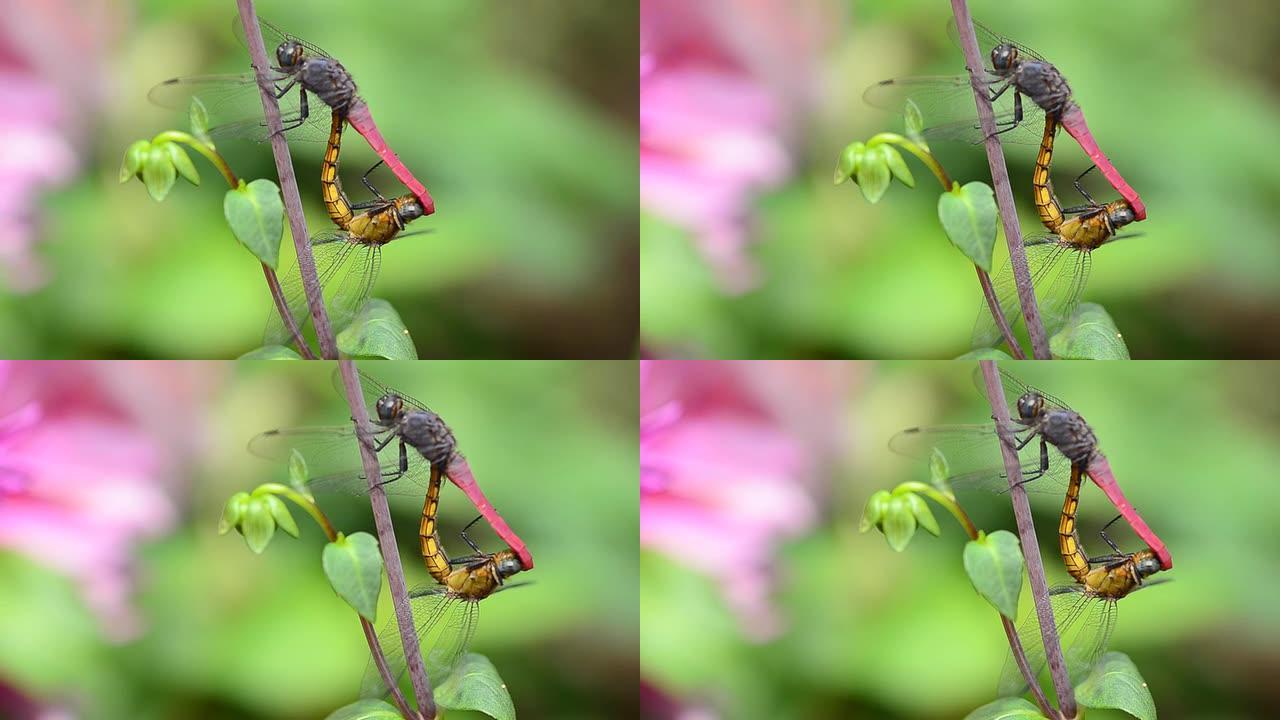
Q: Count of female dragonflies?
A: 4